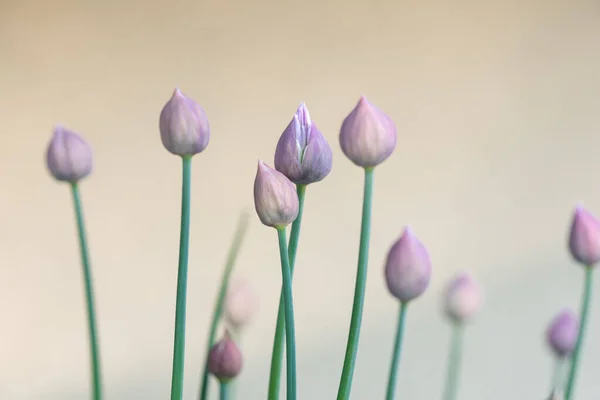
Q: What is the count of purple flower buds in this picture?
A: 11